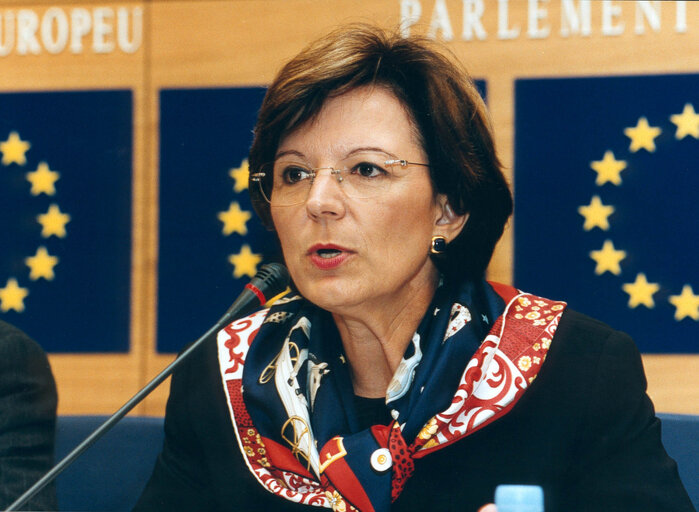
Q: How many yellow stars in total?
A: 15